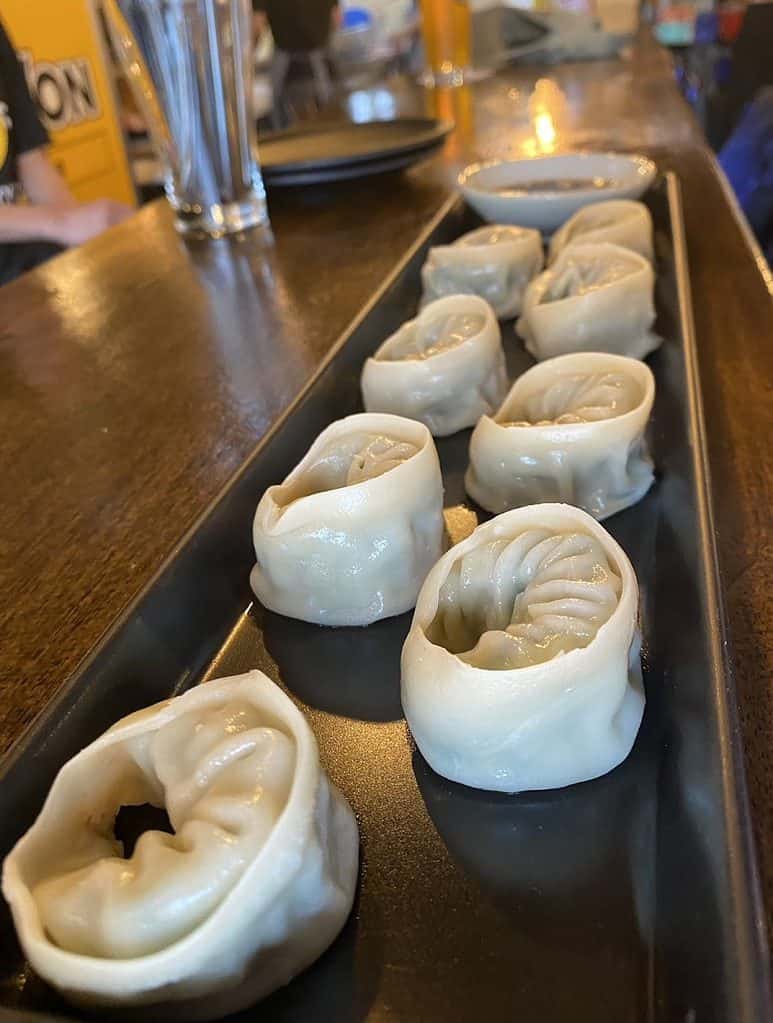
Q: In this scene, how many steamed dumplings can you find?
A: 8